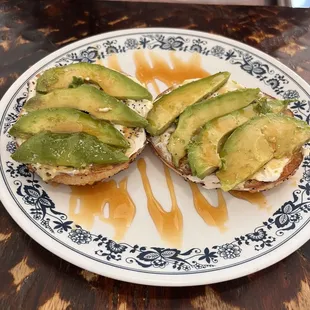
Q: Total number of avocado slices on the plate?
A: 8